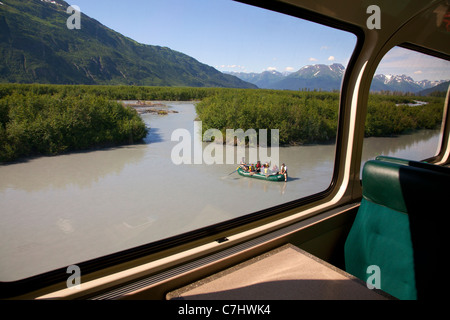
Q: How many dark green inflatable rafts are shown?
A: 1